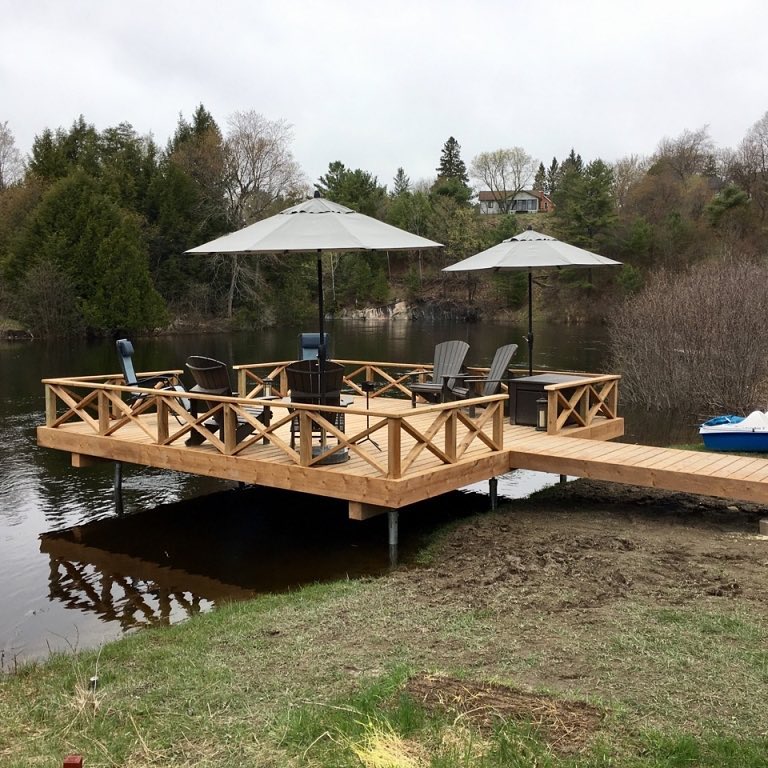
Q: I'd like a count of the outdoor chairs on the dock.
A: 6